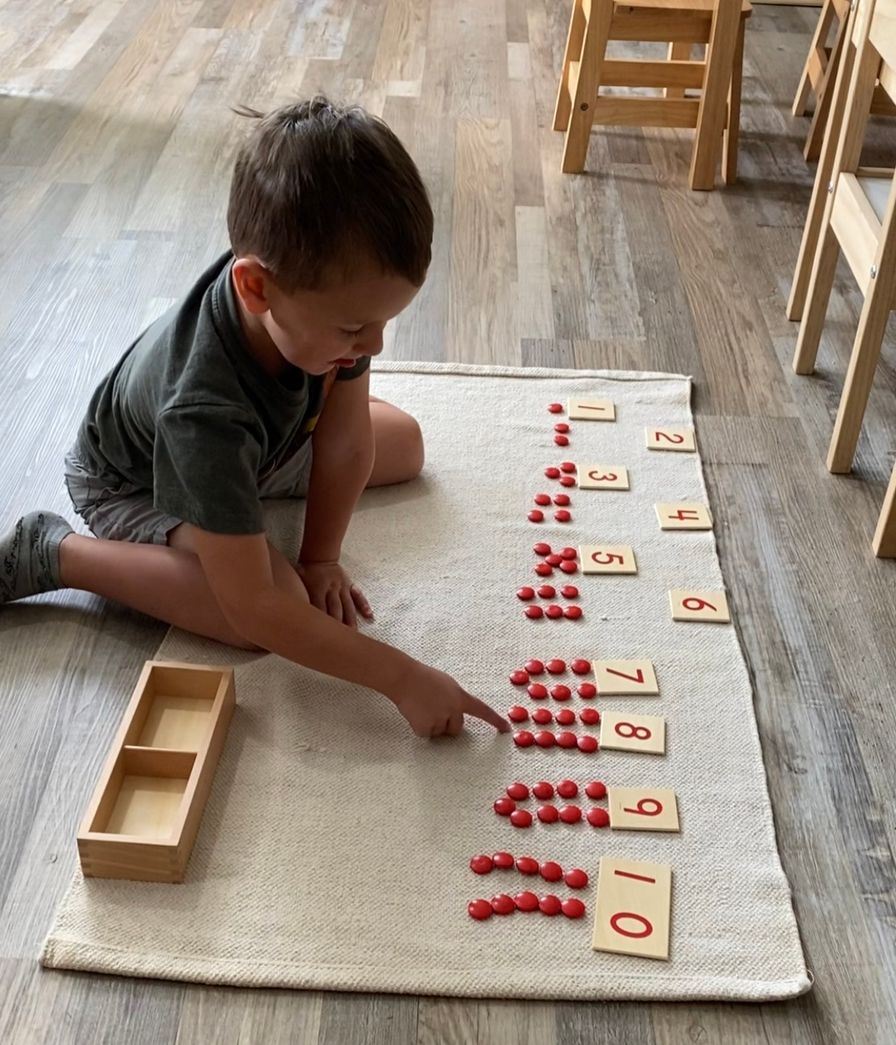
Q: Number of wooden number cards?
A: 10